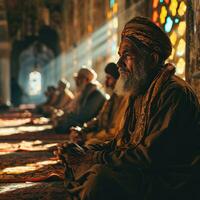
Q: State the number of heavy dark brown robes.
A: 1